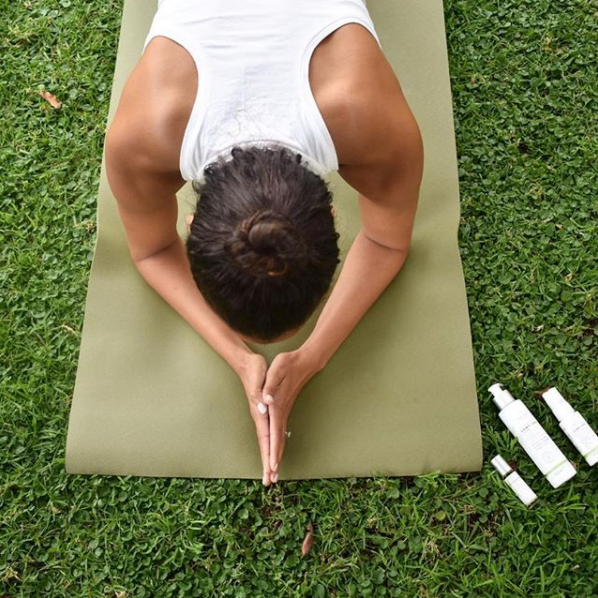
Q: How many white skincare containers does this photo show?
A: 3